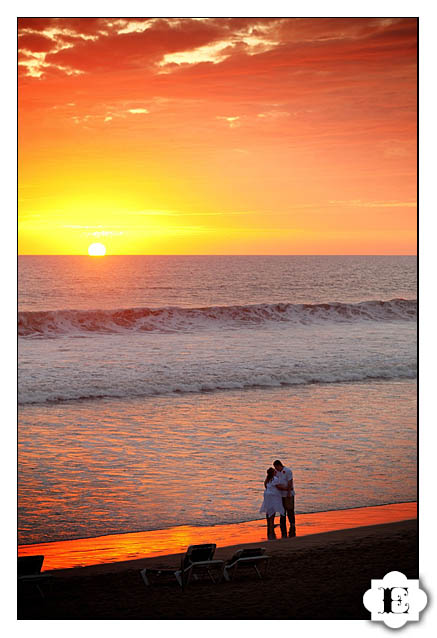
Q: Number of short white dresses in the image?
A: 1